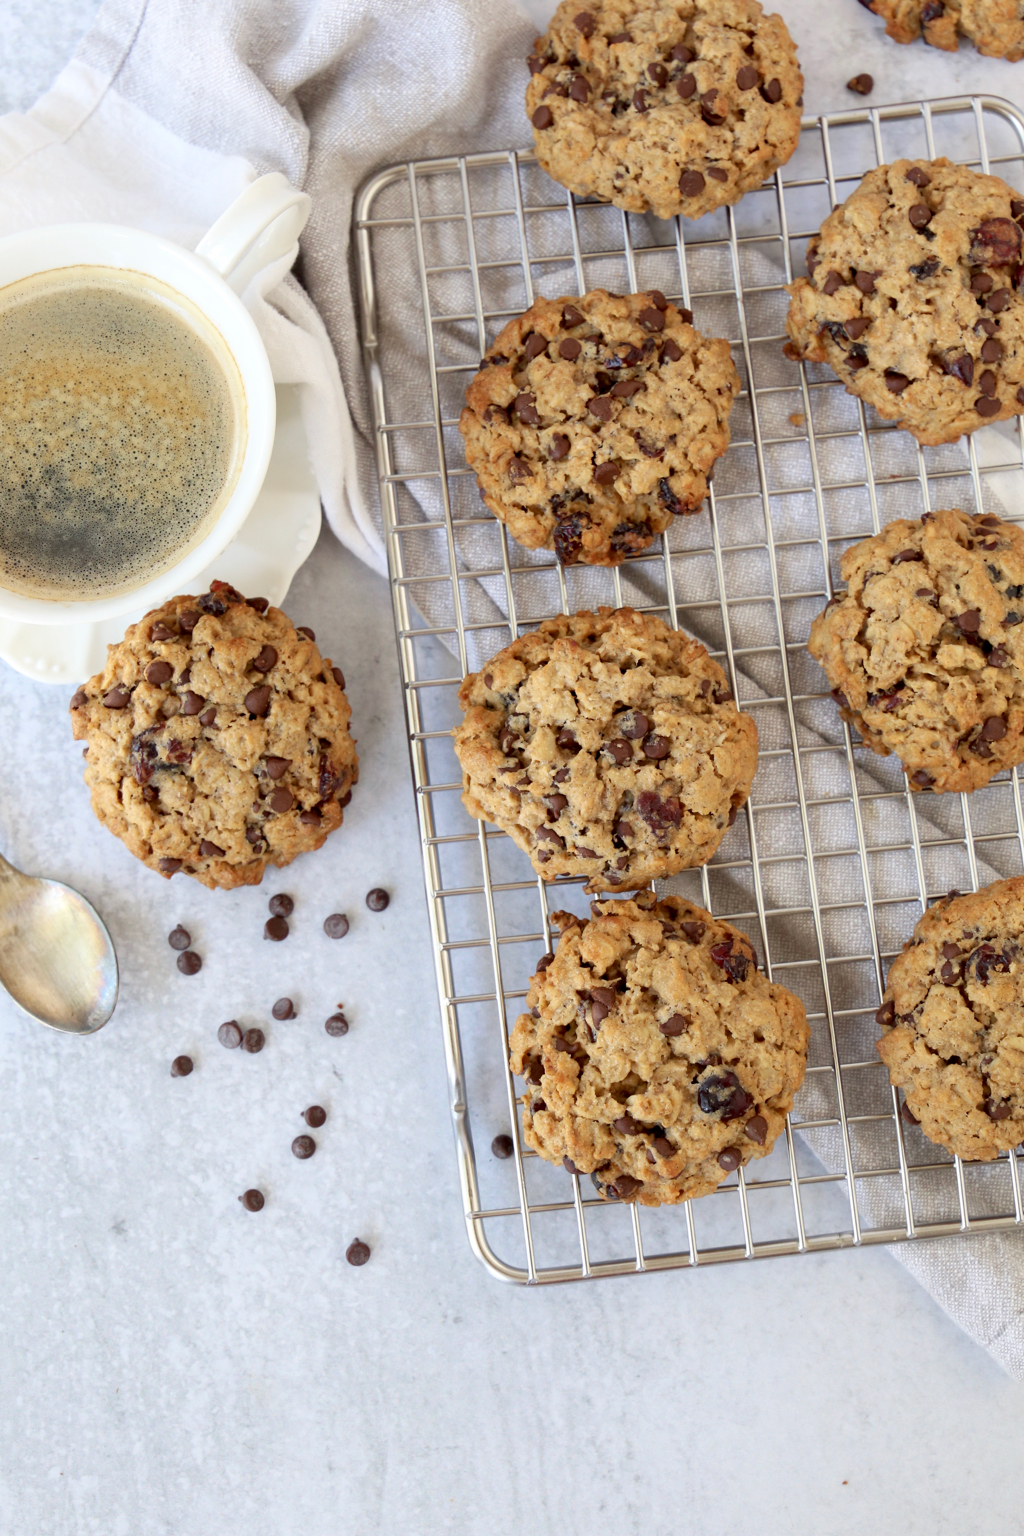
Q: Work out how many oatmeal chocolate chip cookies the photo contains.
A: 9